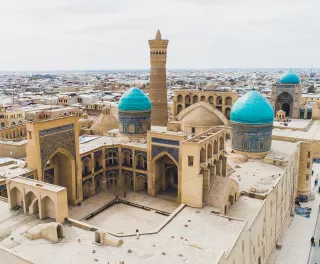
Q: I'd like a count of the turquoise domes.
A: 3